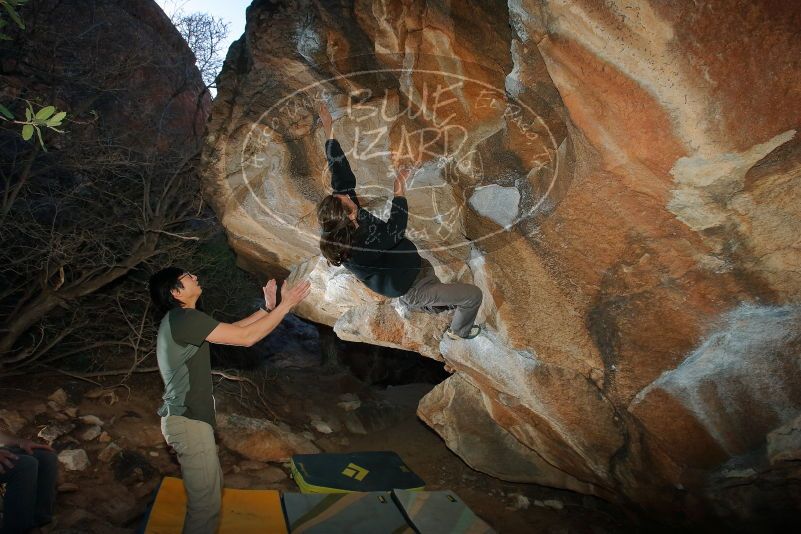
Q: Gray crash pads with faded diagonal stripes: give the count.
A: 2